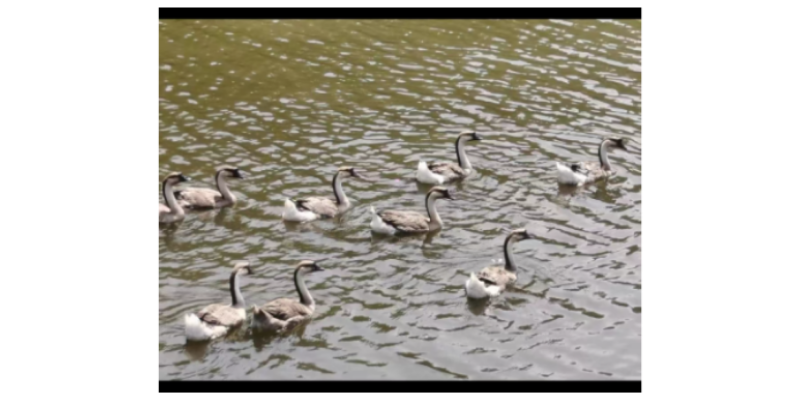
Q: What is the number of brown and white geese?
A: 9